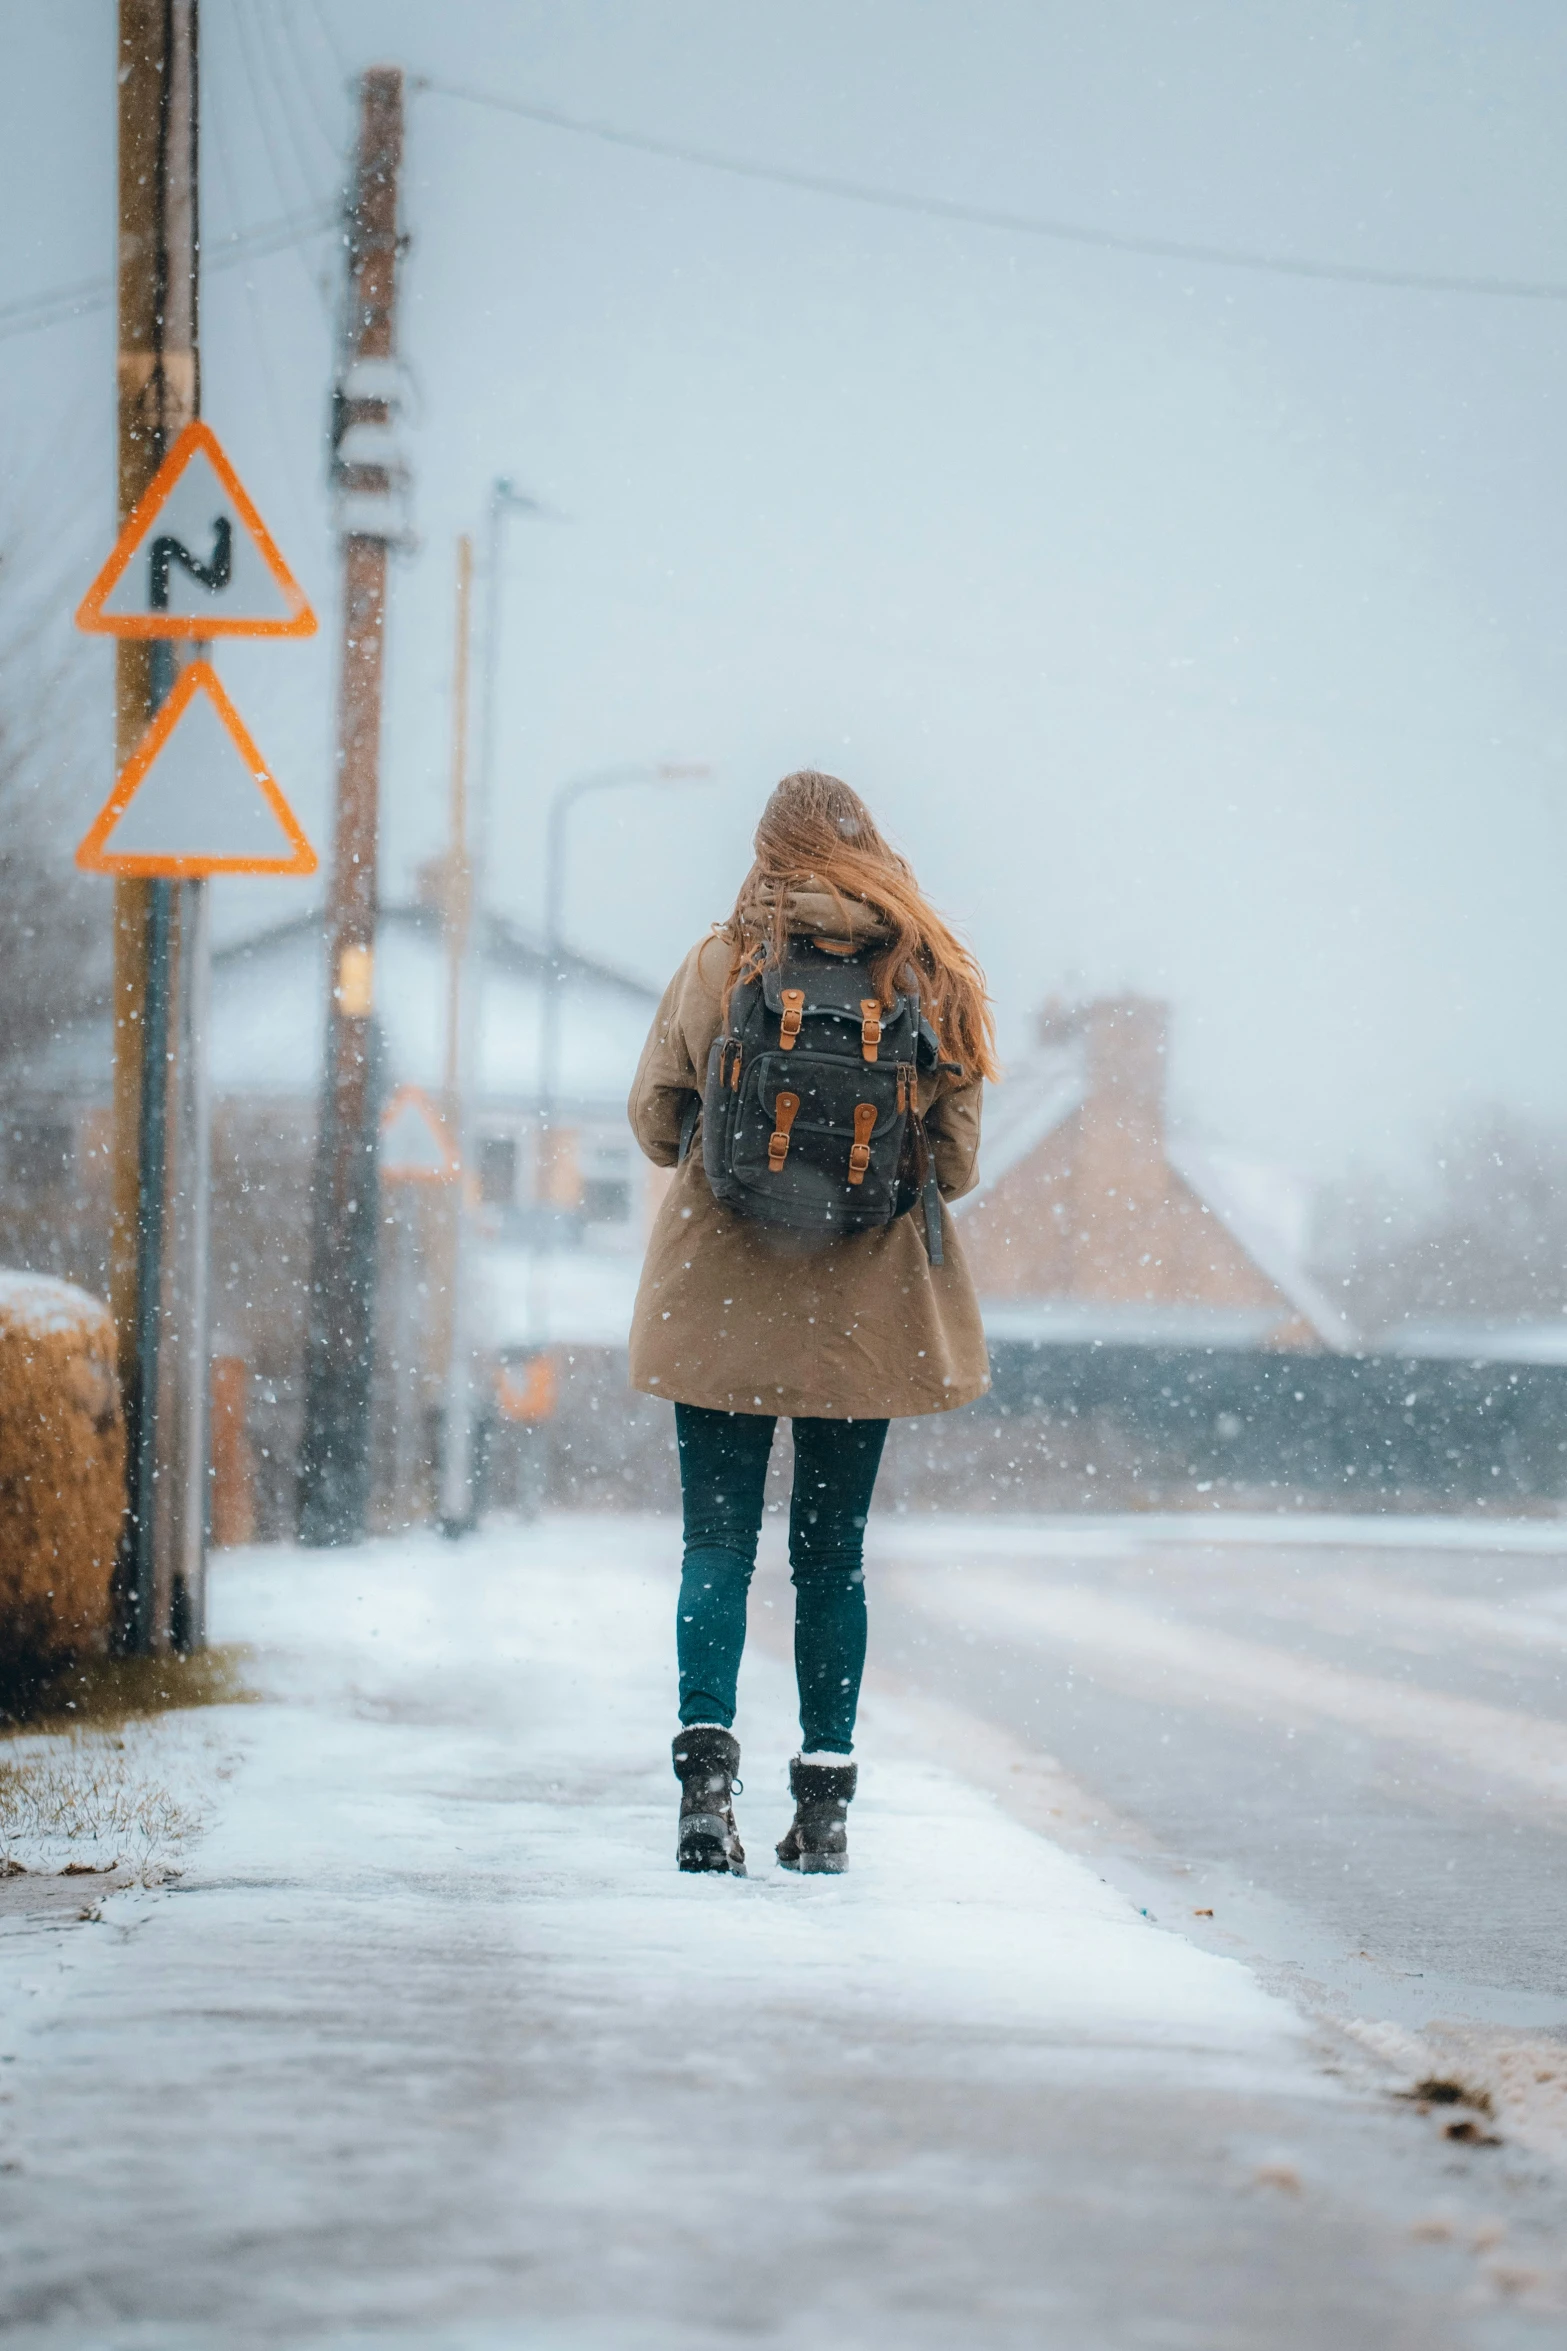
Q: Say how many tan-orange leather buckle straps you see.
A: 4